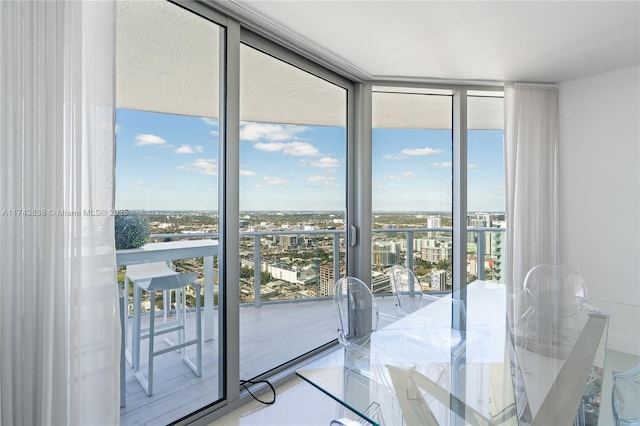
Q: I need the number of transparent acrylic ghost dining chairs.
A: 5